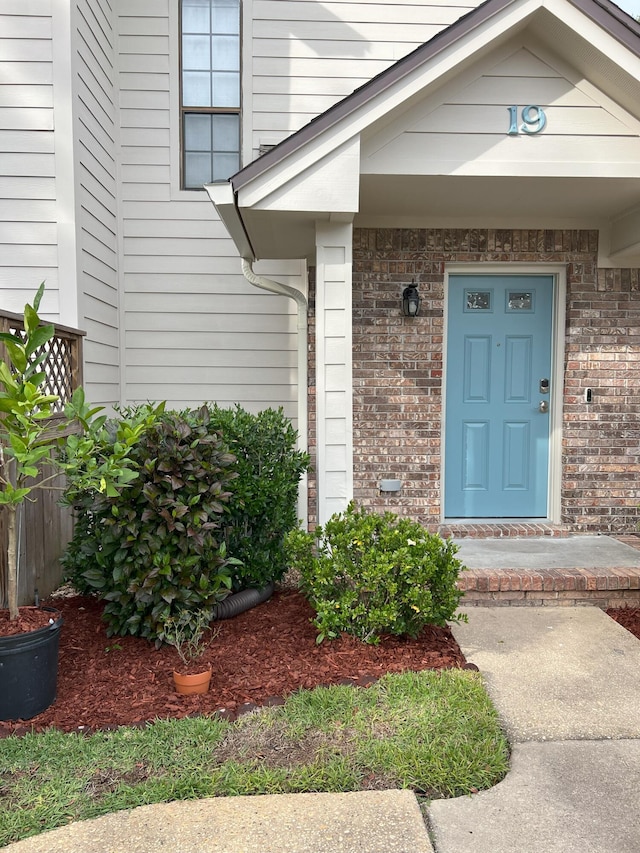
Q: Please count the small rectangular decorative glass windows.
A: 2